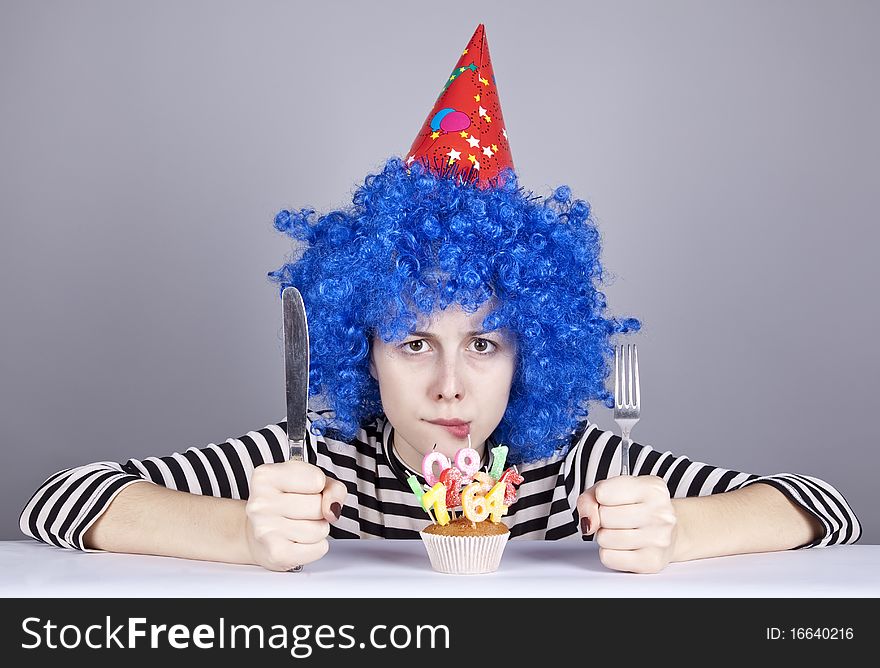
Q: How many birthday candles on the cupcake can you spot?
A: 10